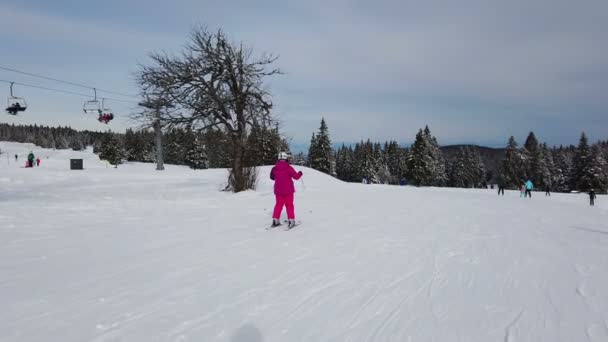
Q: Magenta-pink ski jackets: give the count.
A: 1